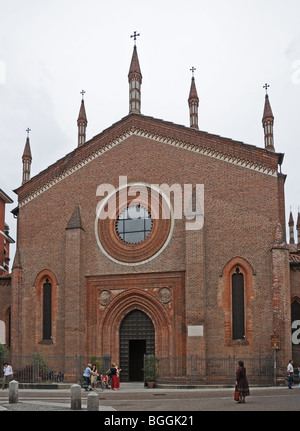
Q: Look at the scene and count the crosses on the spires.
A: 5